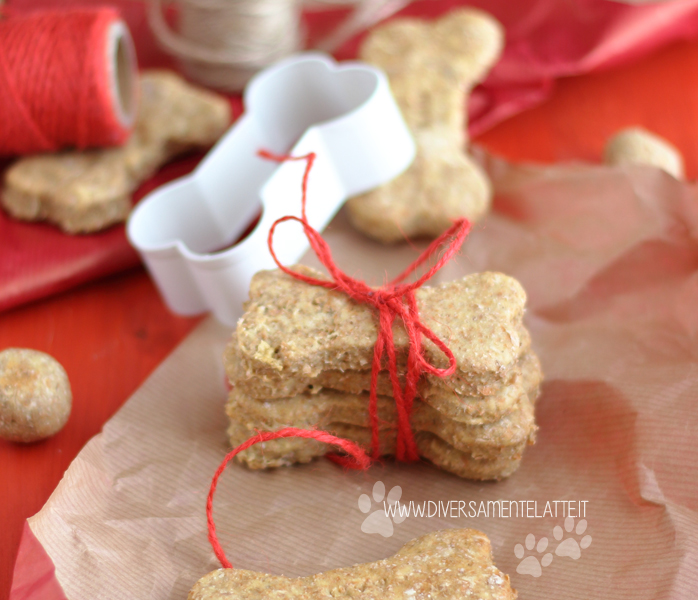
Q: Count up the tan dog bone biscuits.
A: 7